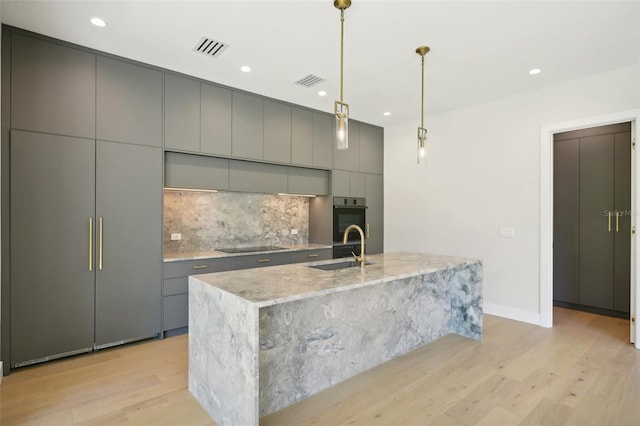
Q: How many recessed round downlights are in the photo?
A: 5